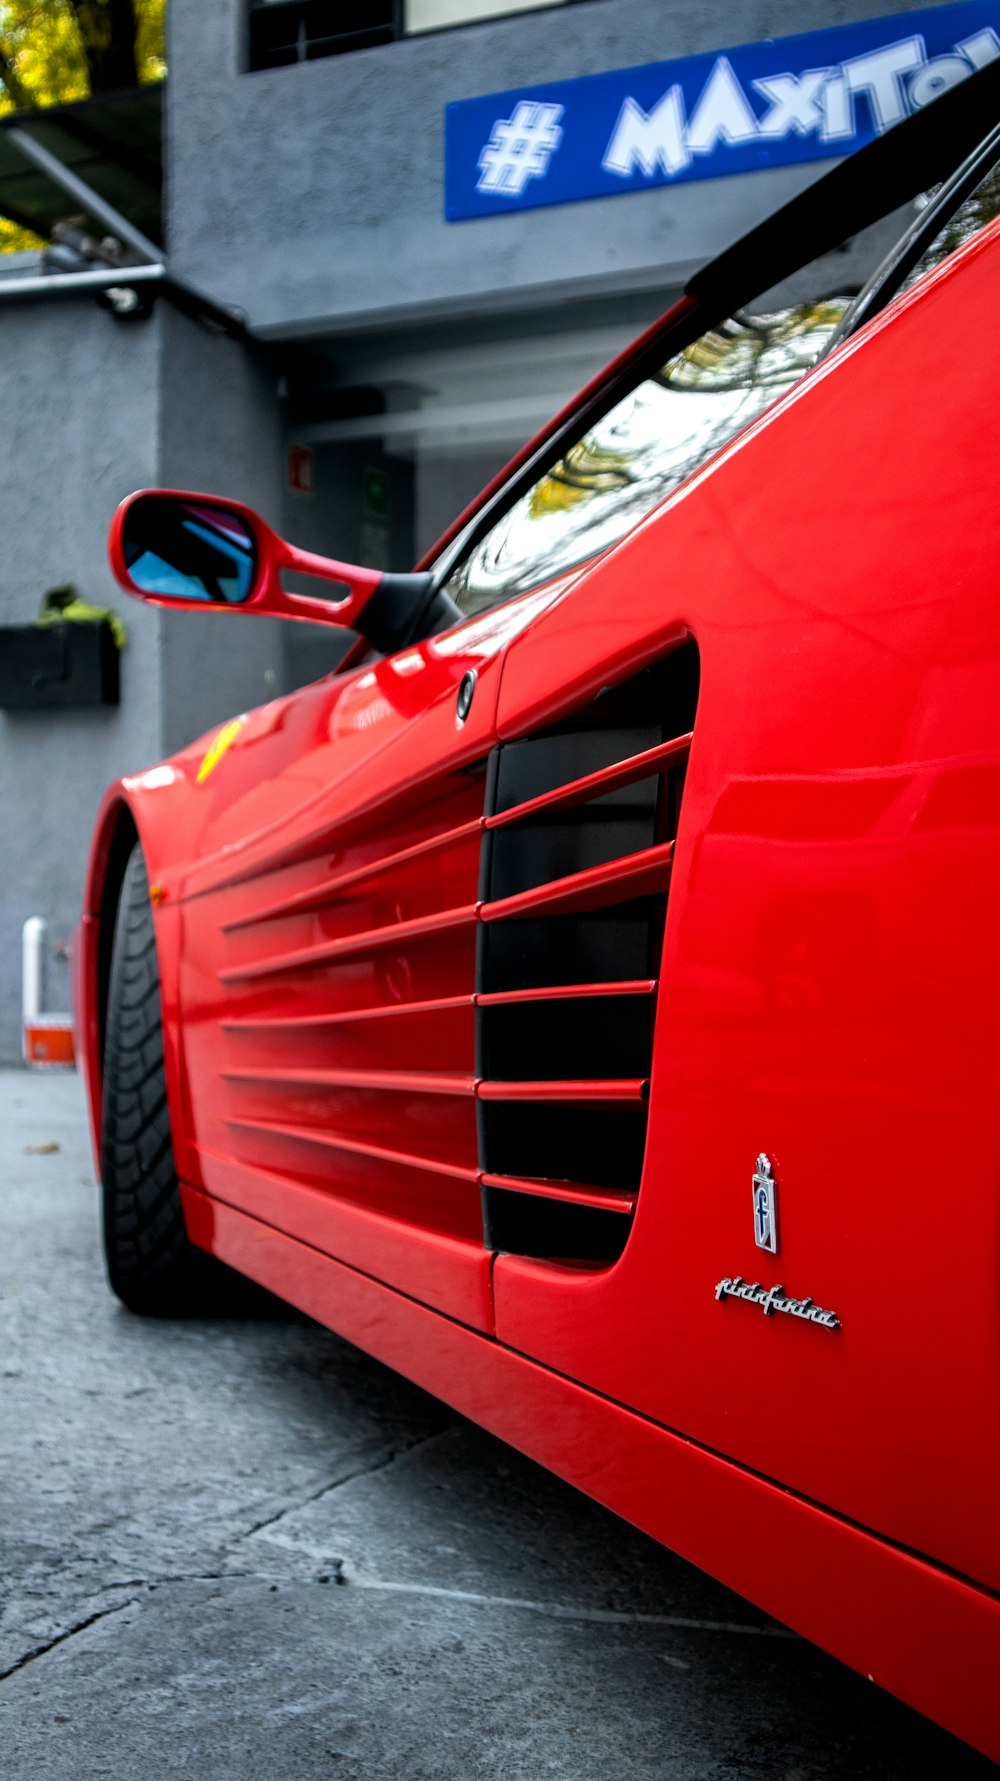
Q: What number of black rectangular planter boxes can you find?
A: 1